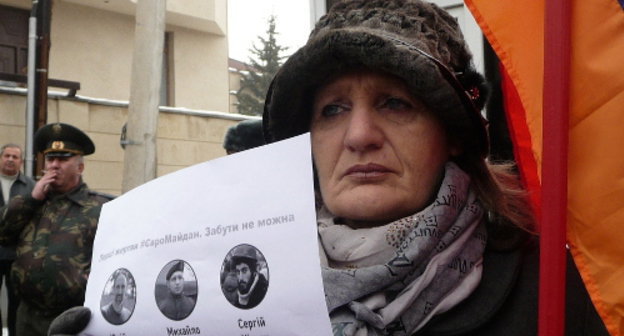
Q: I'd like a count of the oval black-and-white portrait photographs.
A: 3